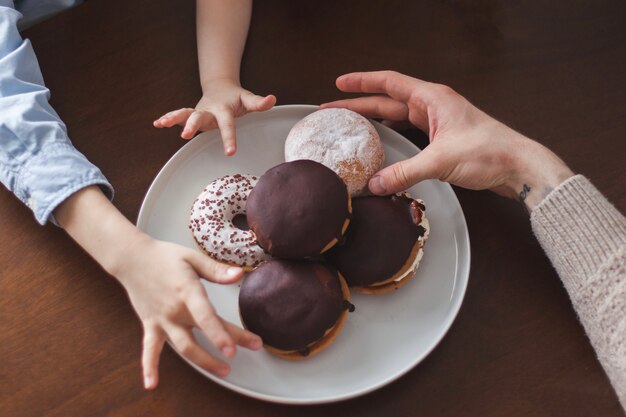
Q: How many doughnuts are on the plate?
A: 5